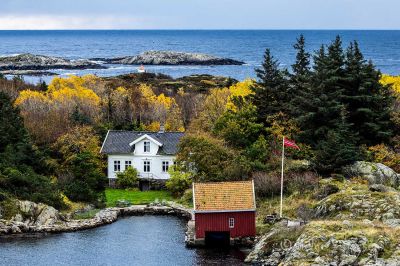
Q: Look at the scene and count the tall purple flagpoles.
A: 0